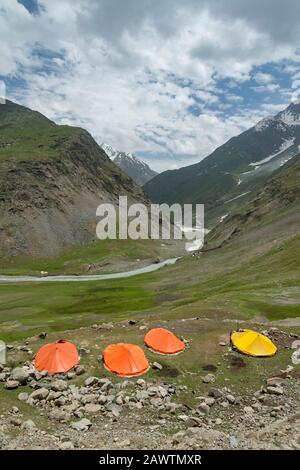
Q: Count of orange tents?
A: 3